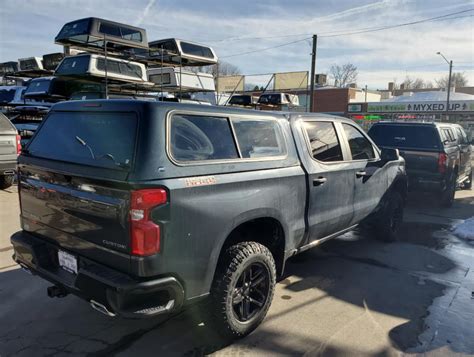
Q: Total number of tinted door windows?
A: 2